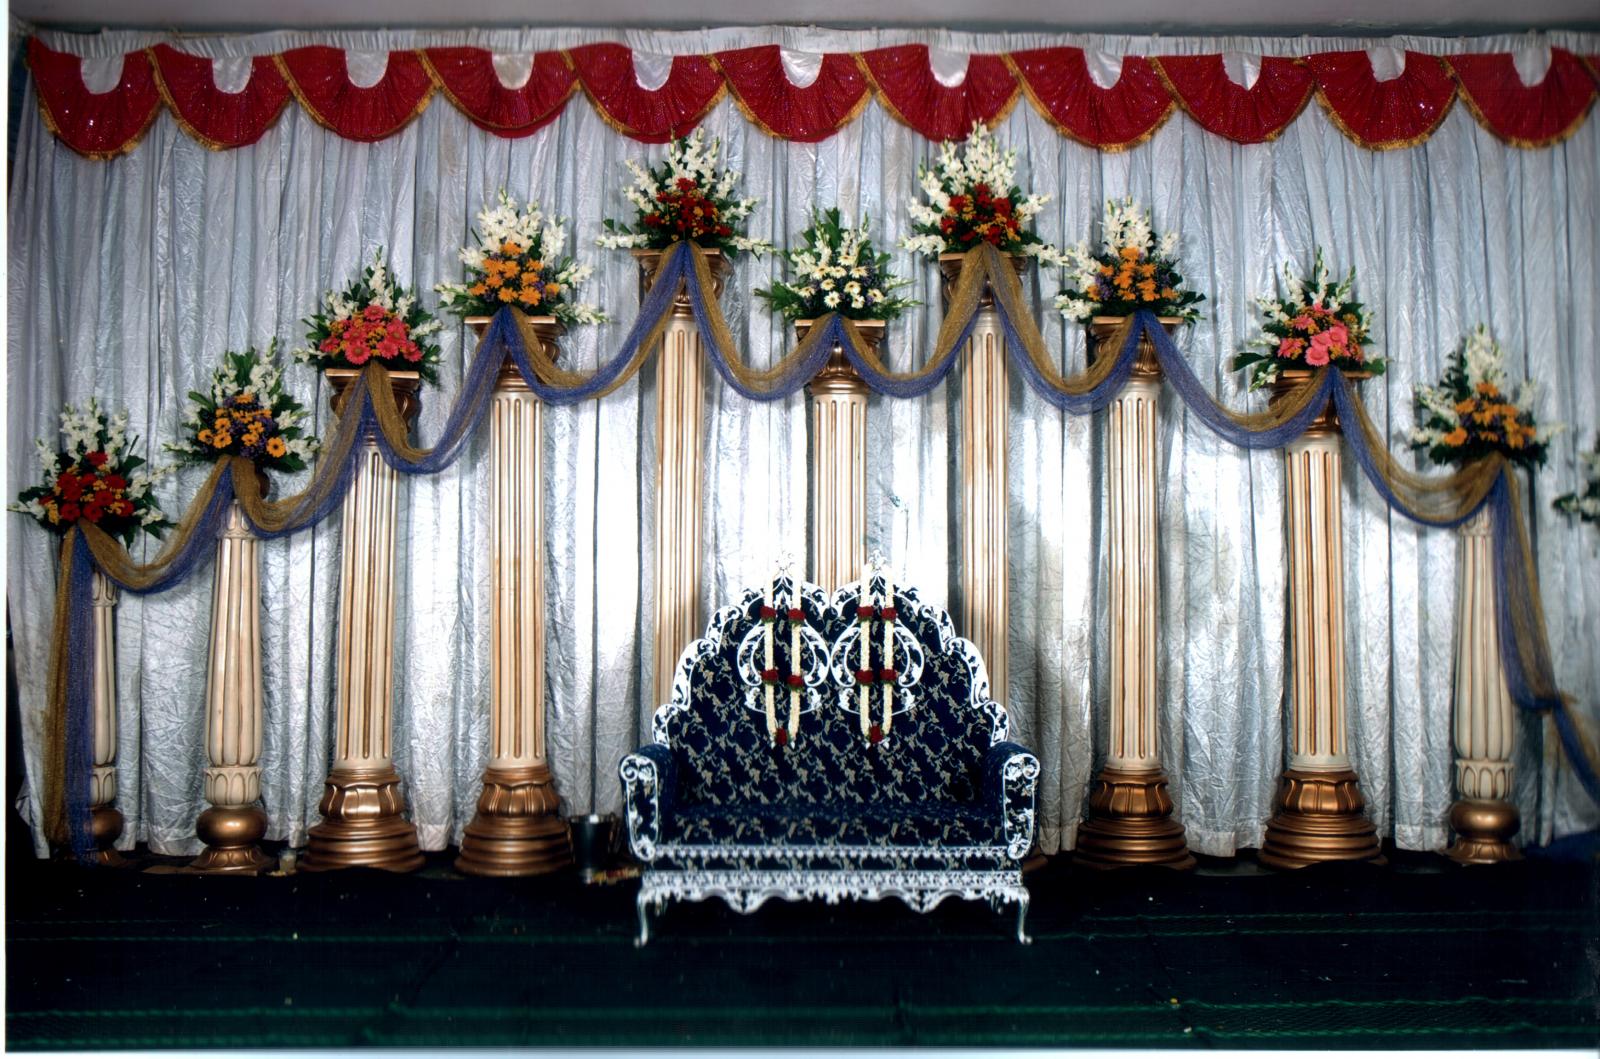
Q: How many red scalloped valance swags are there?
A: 11